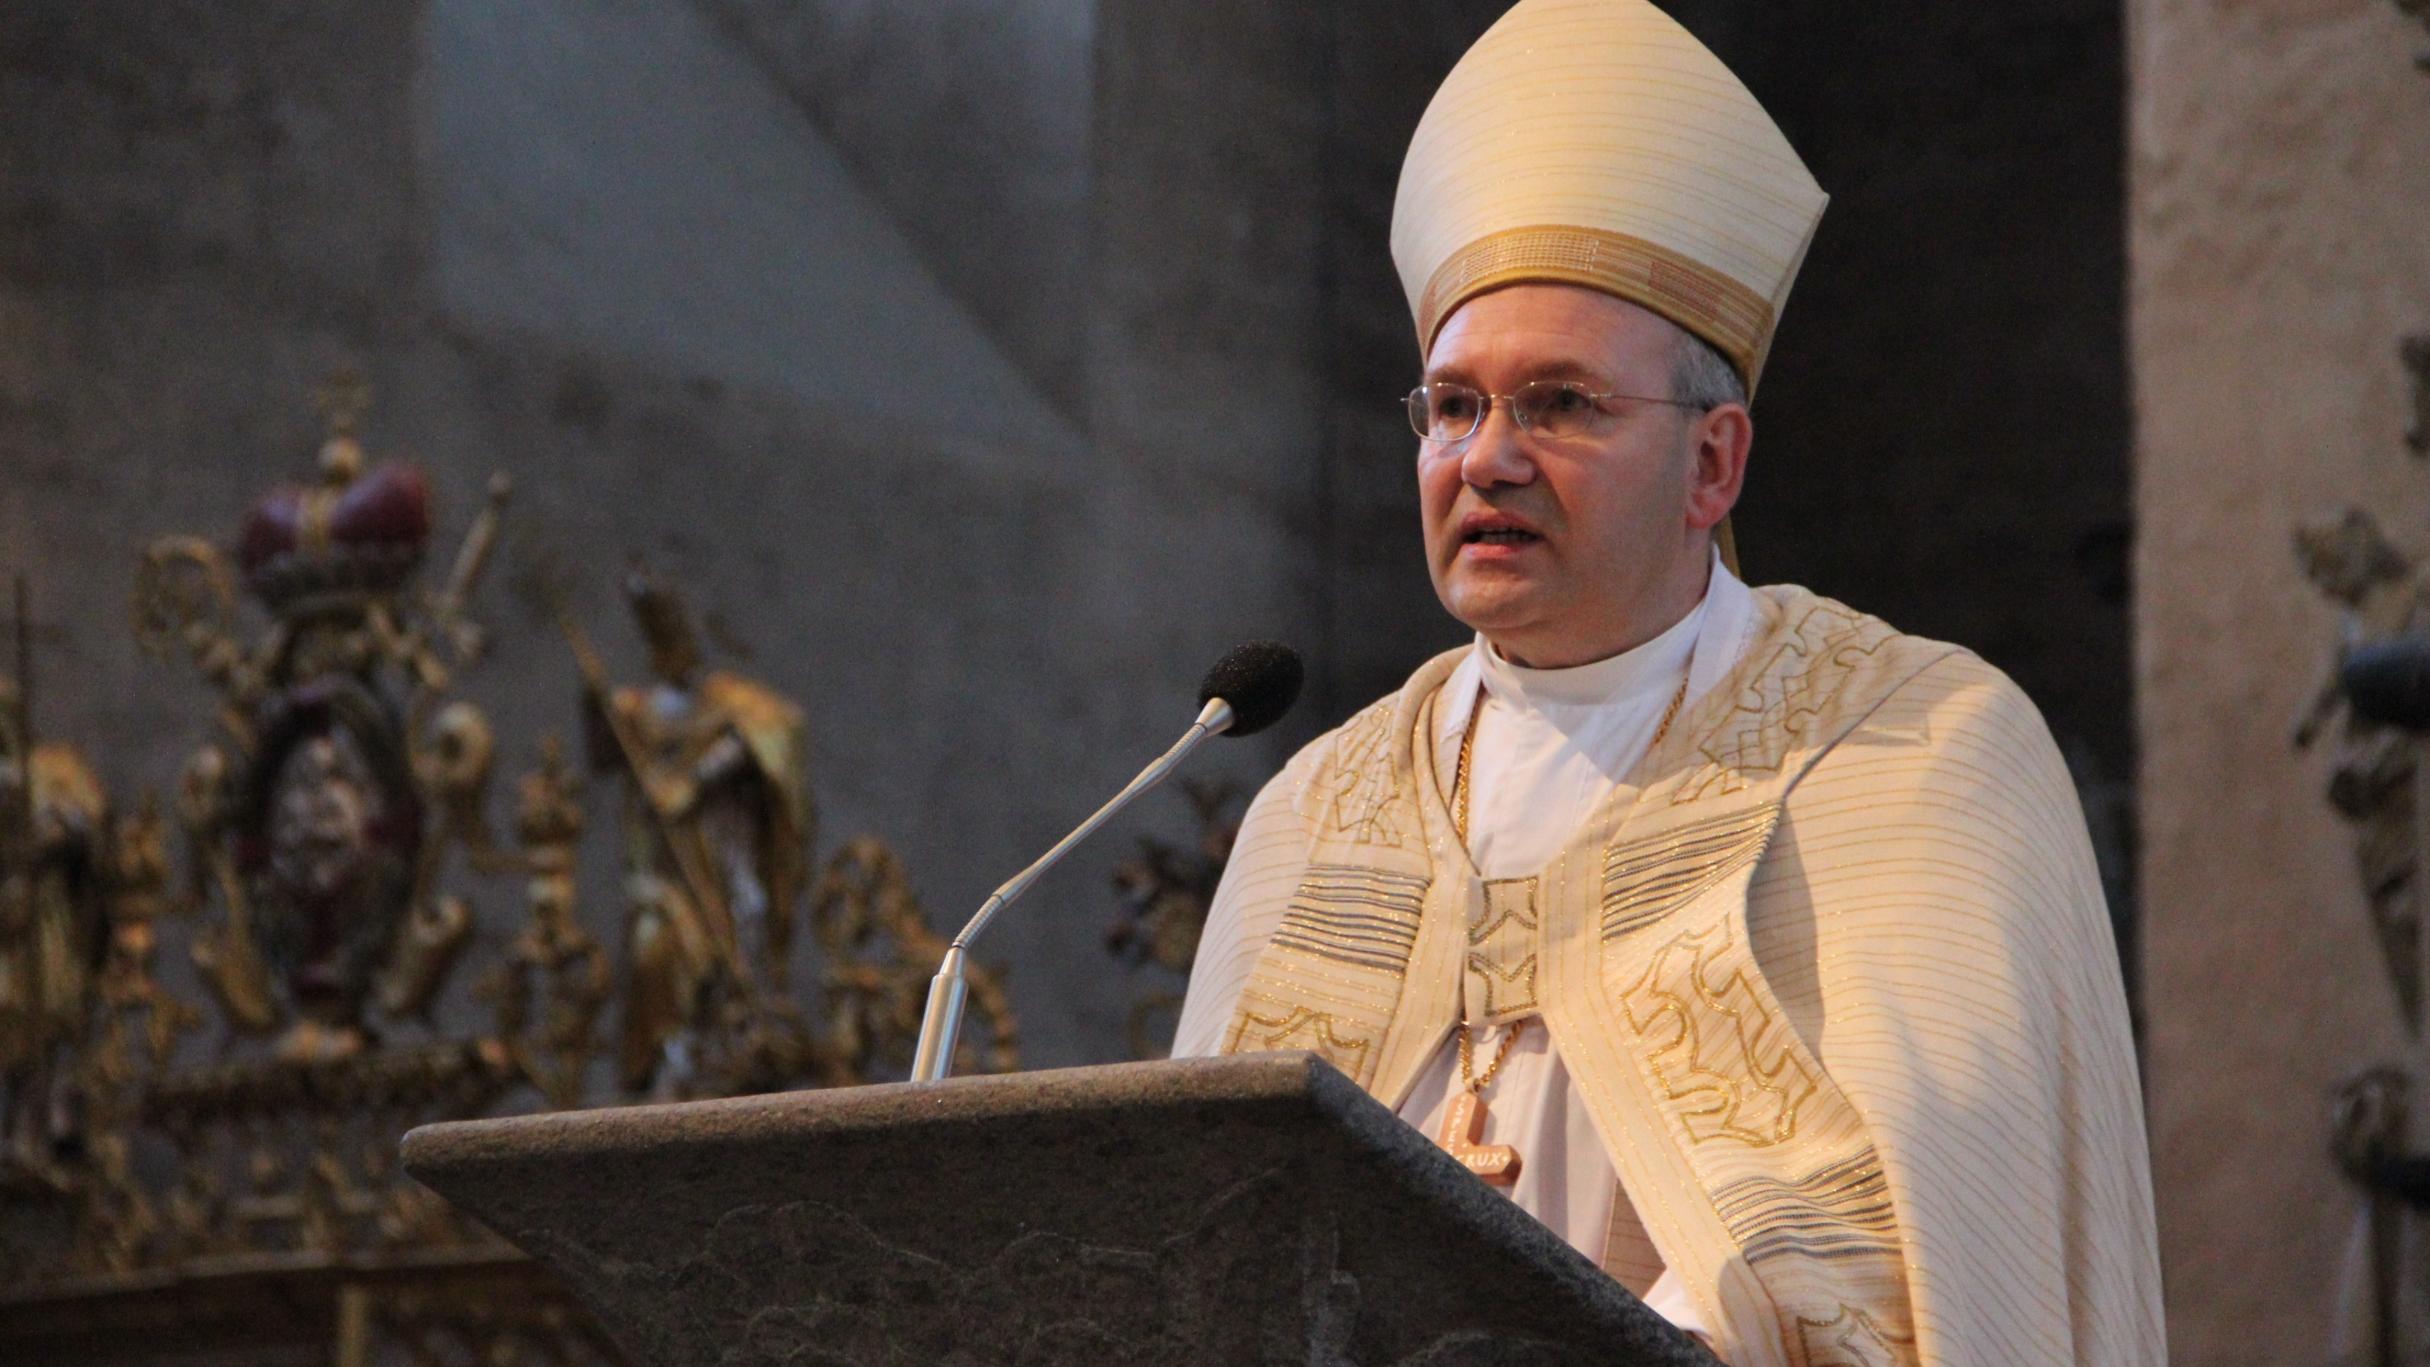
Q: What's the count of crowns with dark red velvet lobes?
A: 1